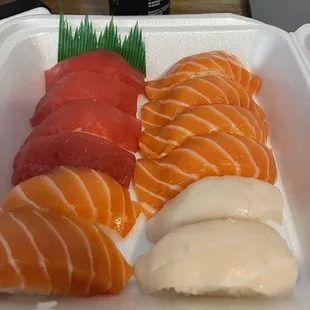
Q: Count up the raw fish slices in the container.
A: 12